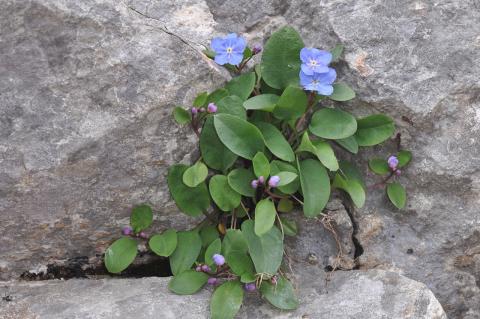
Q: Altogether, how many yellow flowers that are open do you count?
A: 0